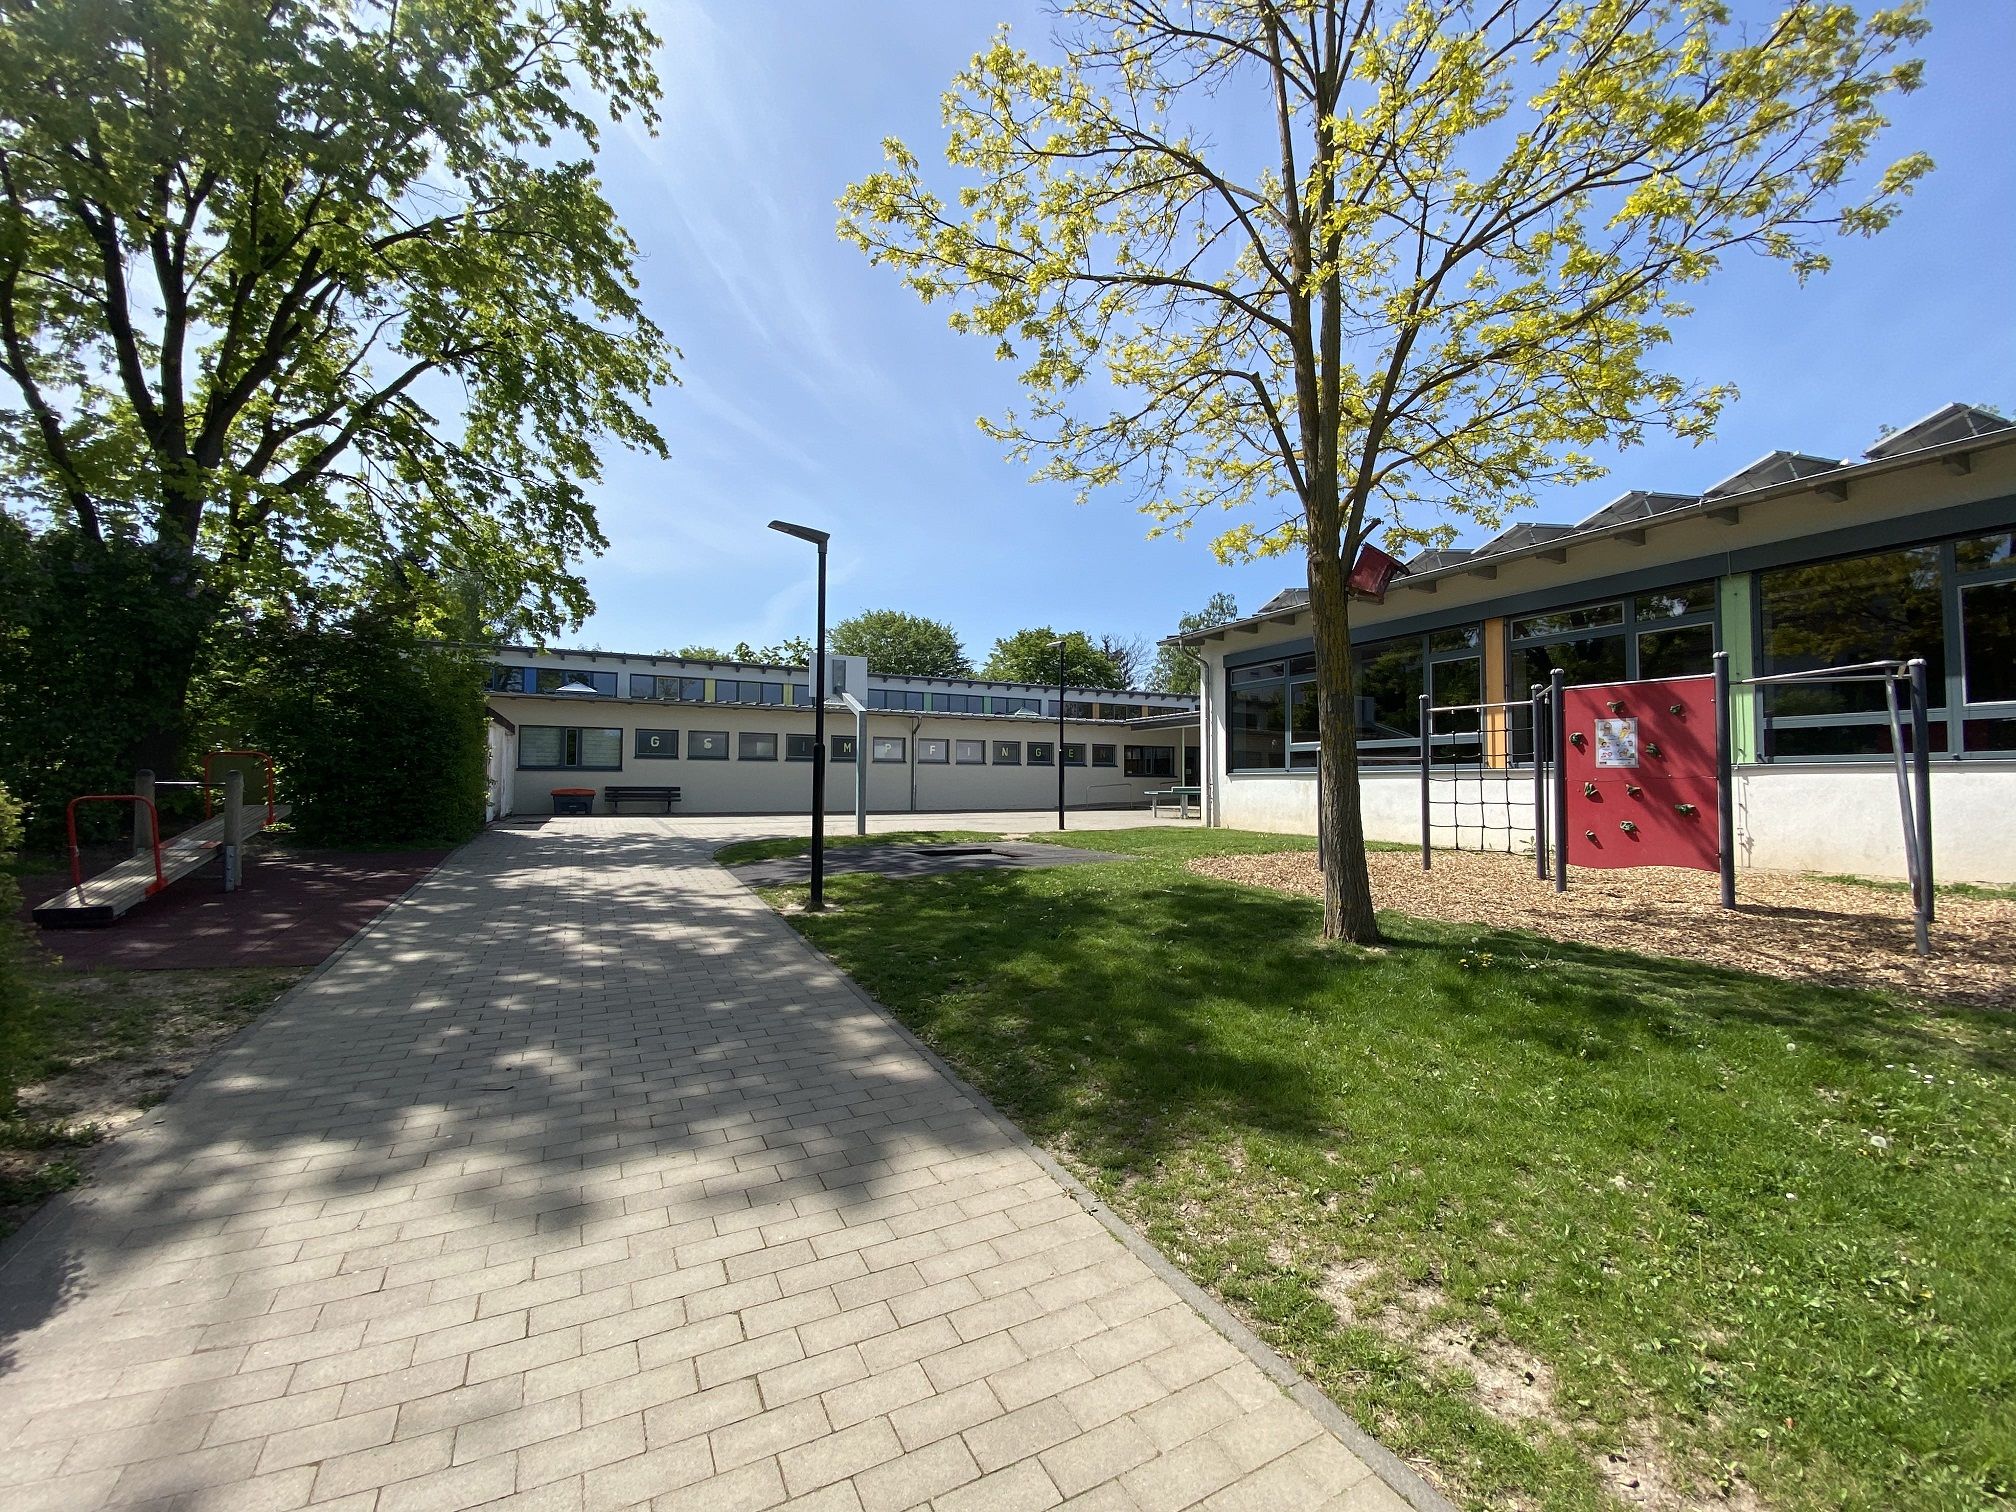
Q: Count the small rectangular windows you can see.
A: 12